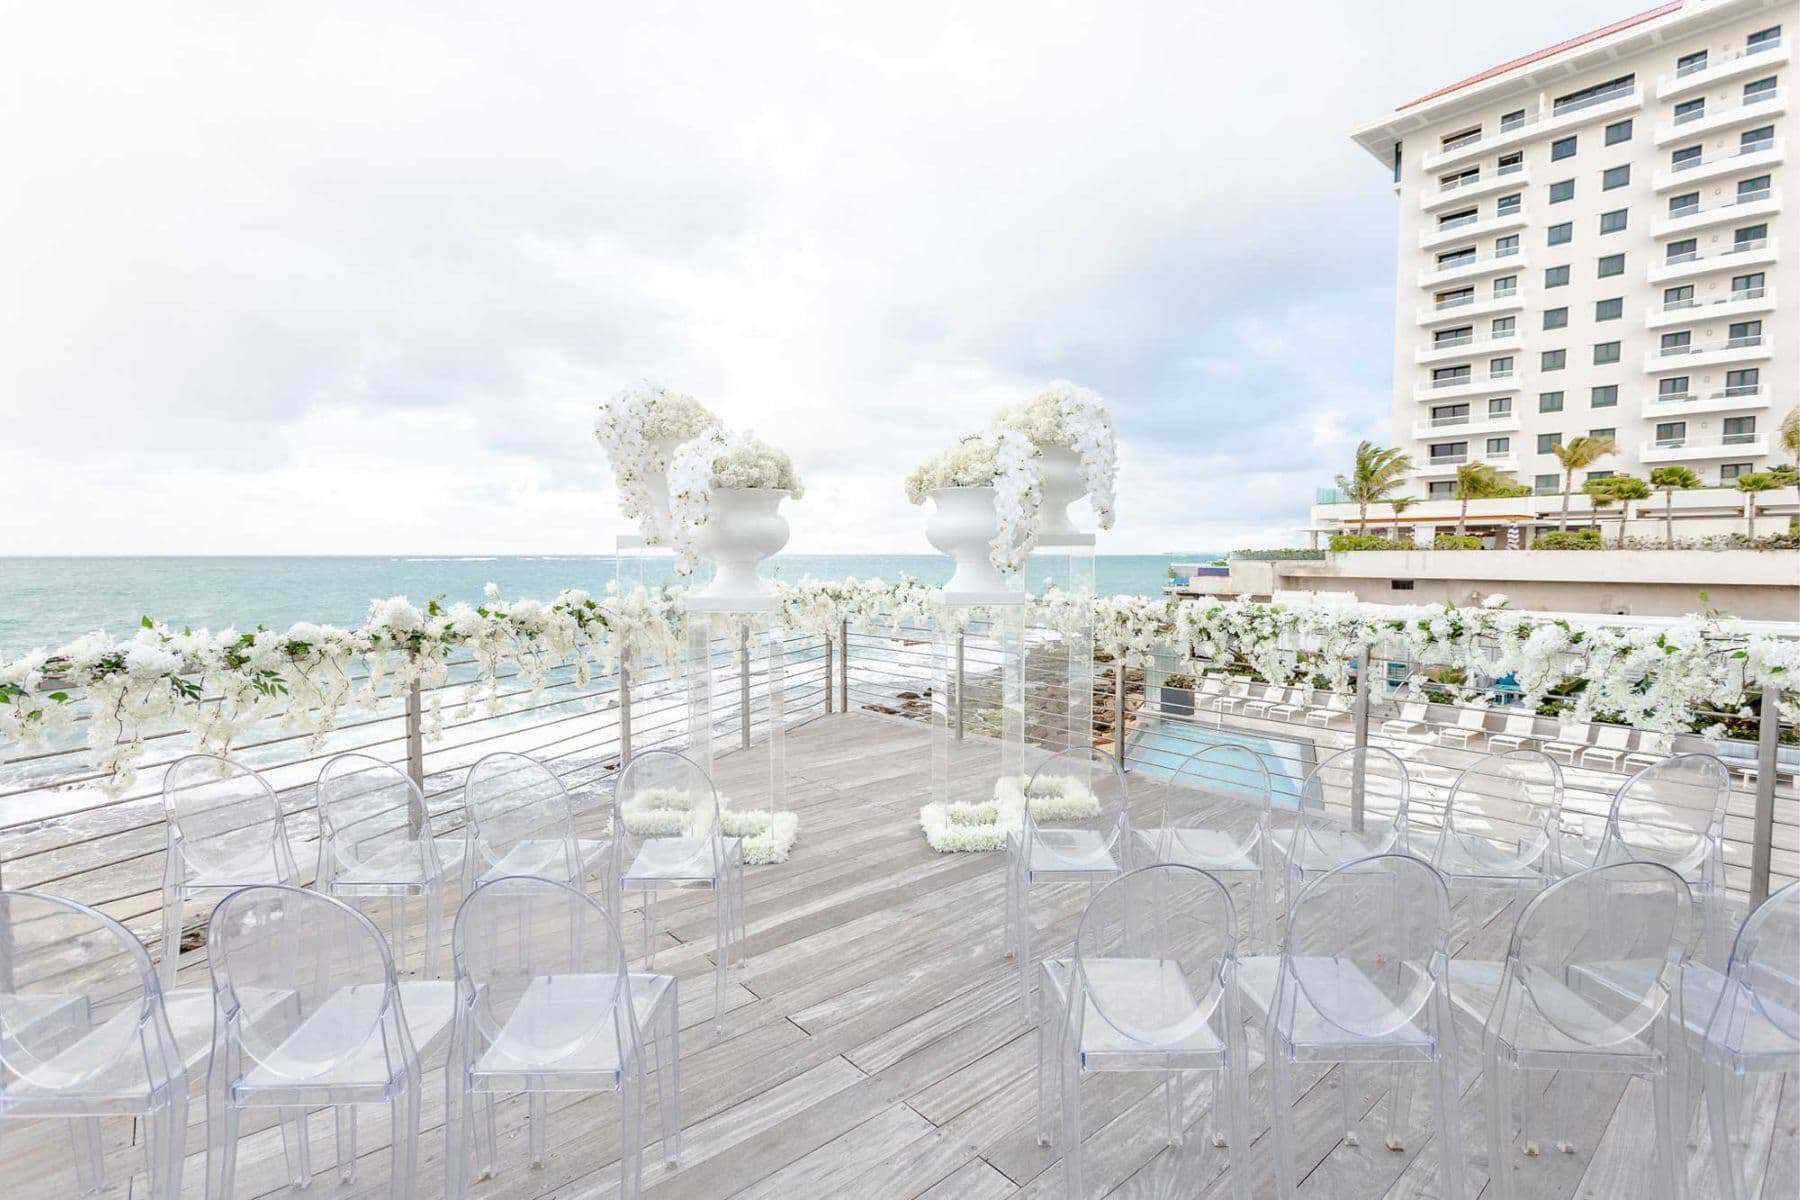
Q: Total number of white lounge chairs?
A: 11